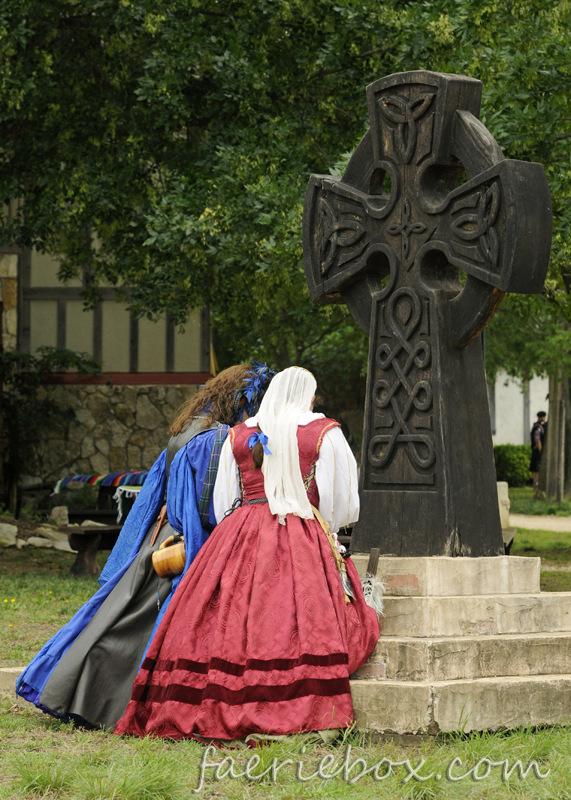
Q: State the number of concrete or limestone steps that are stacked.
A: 4